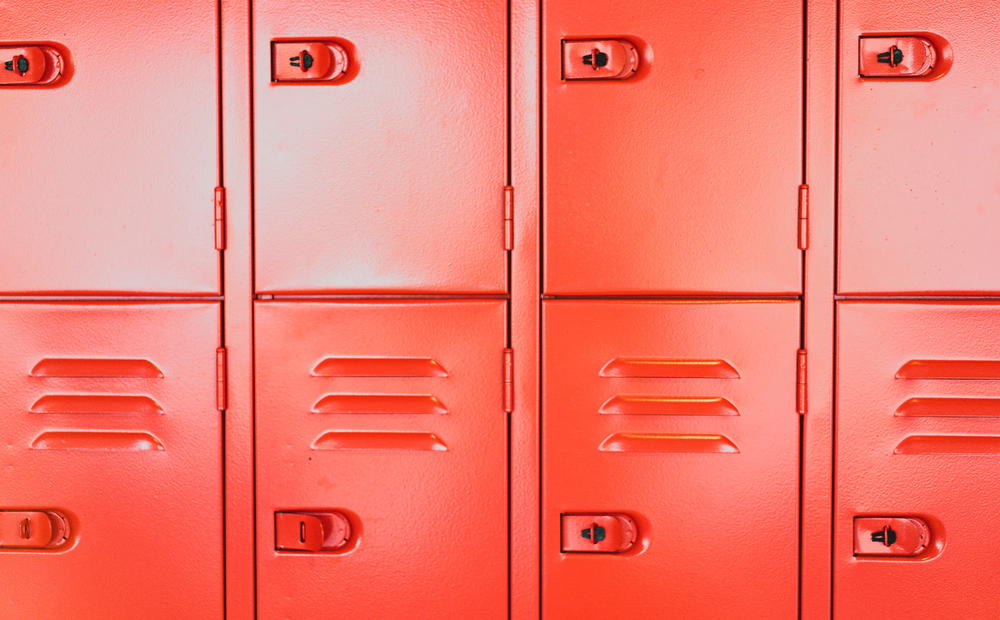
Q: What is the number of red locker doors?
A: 8